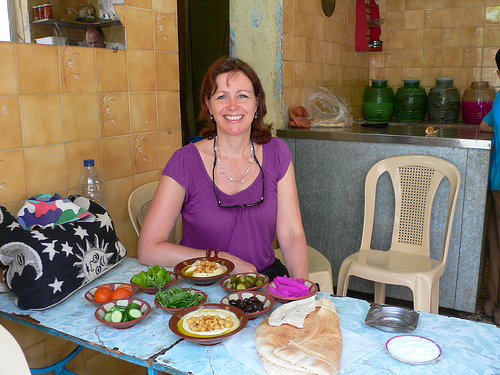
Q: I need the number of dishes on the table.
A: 11